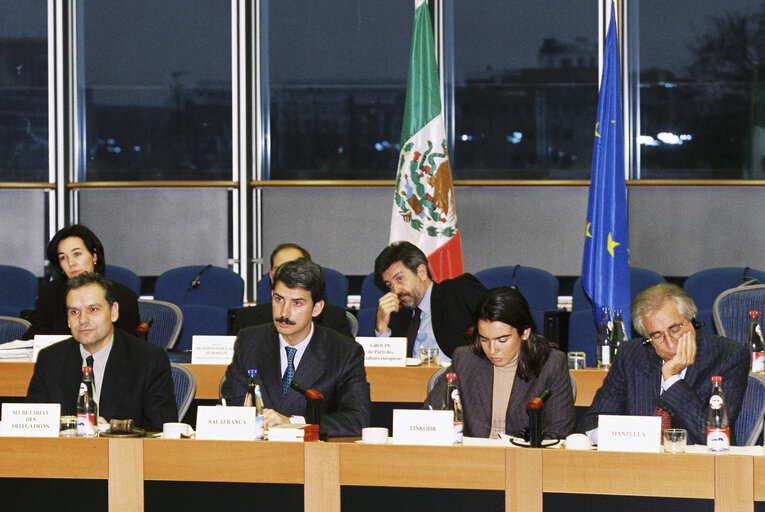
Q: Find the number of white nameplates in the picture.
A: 7